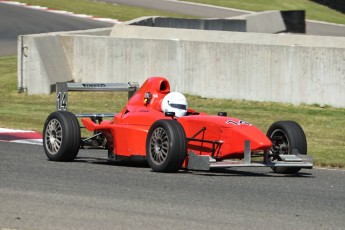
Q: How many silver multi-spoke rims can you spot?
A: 2